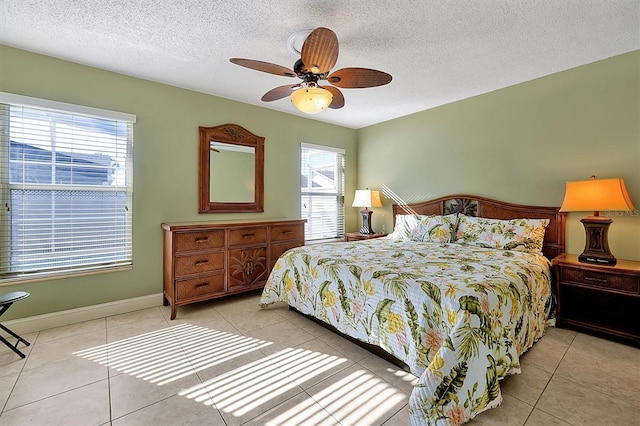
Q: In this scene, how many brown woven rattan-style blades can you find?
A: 5